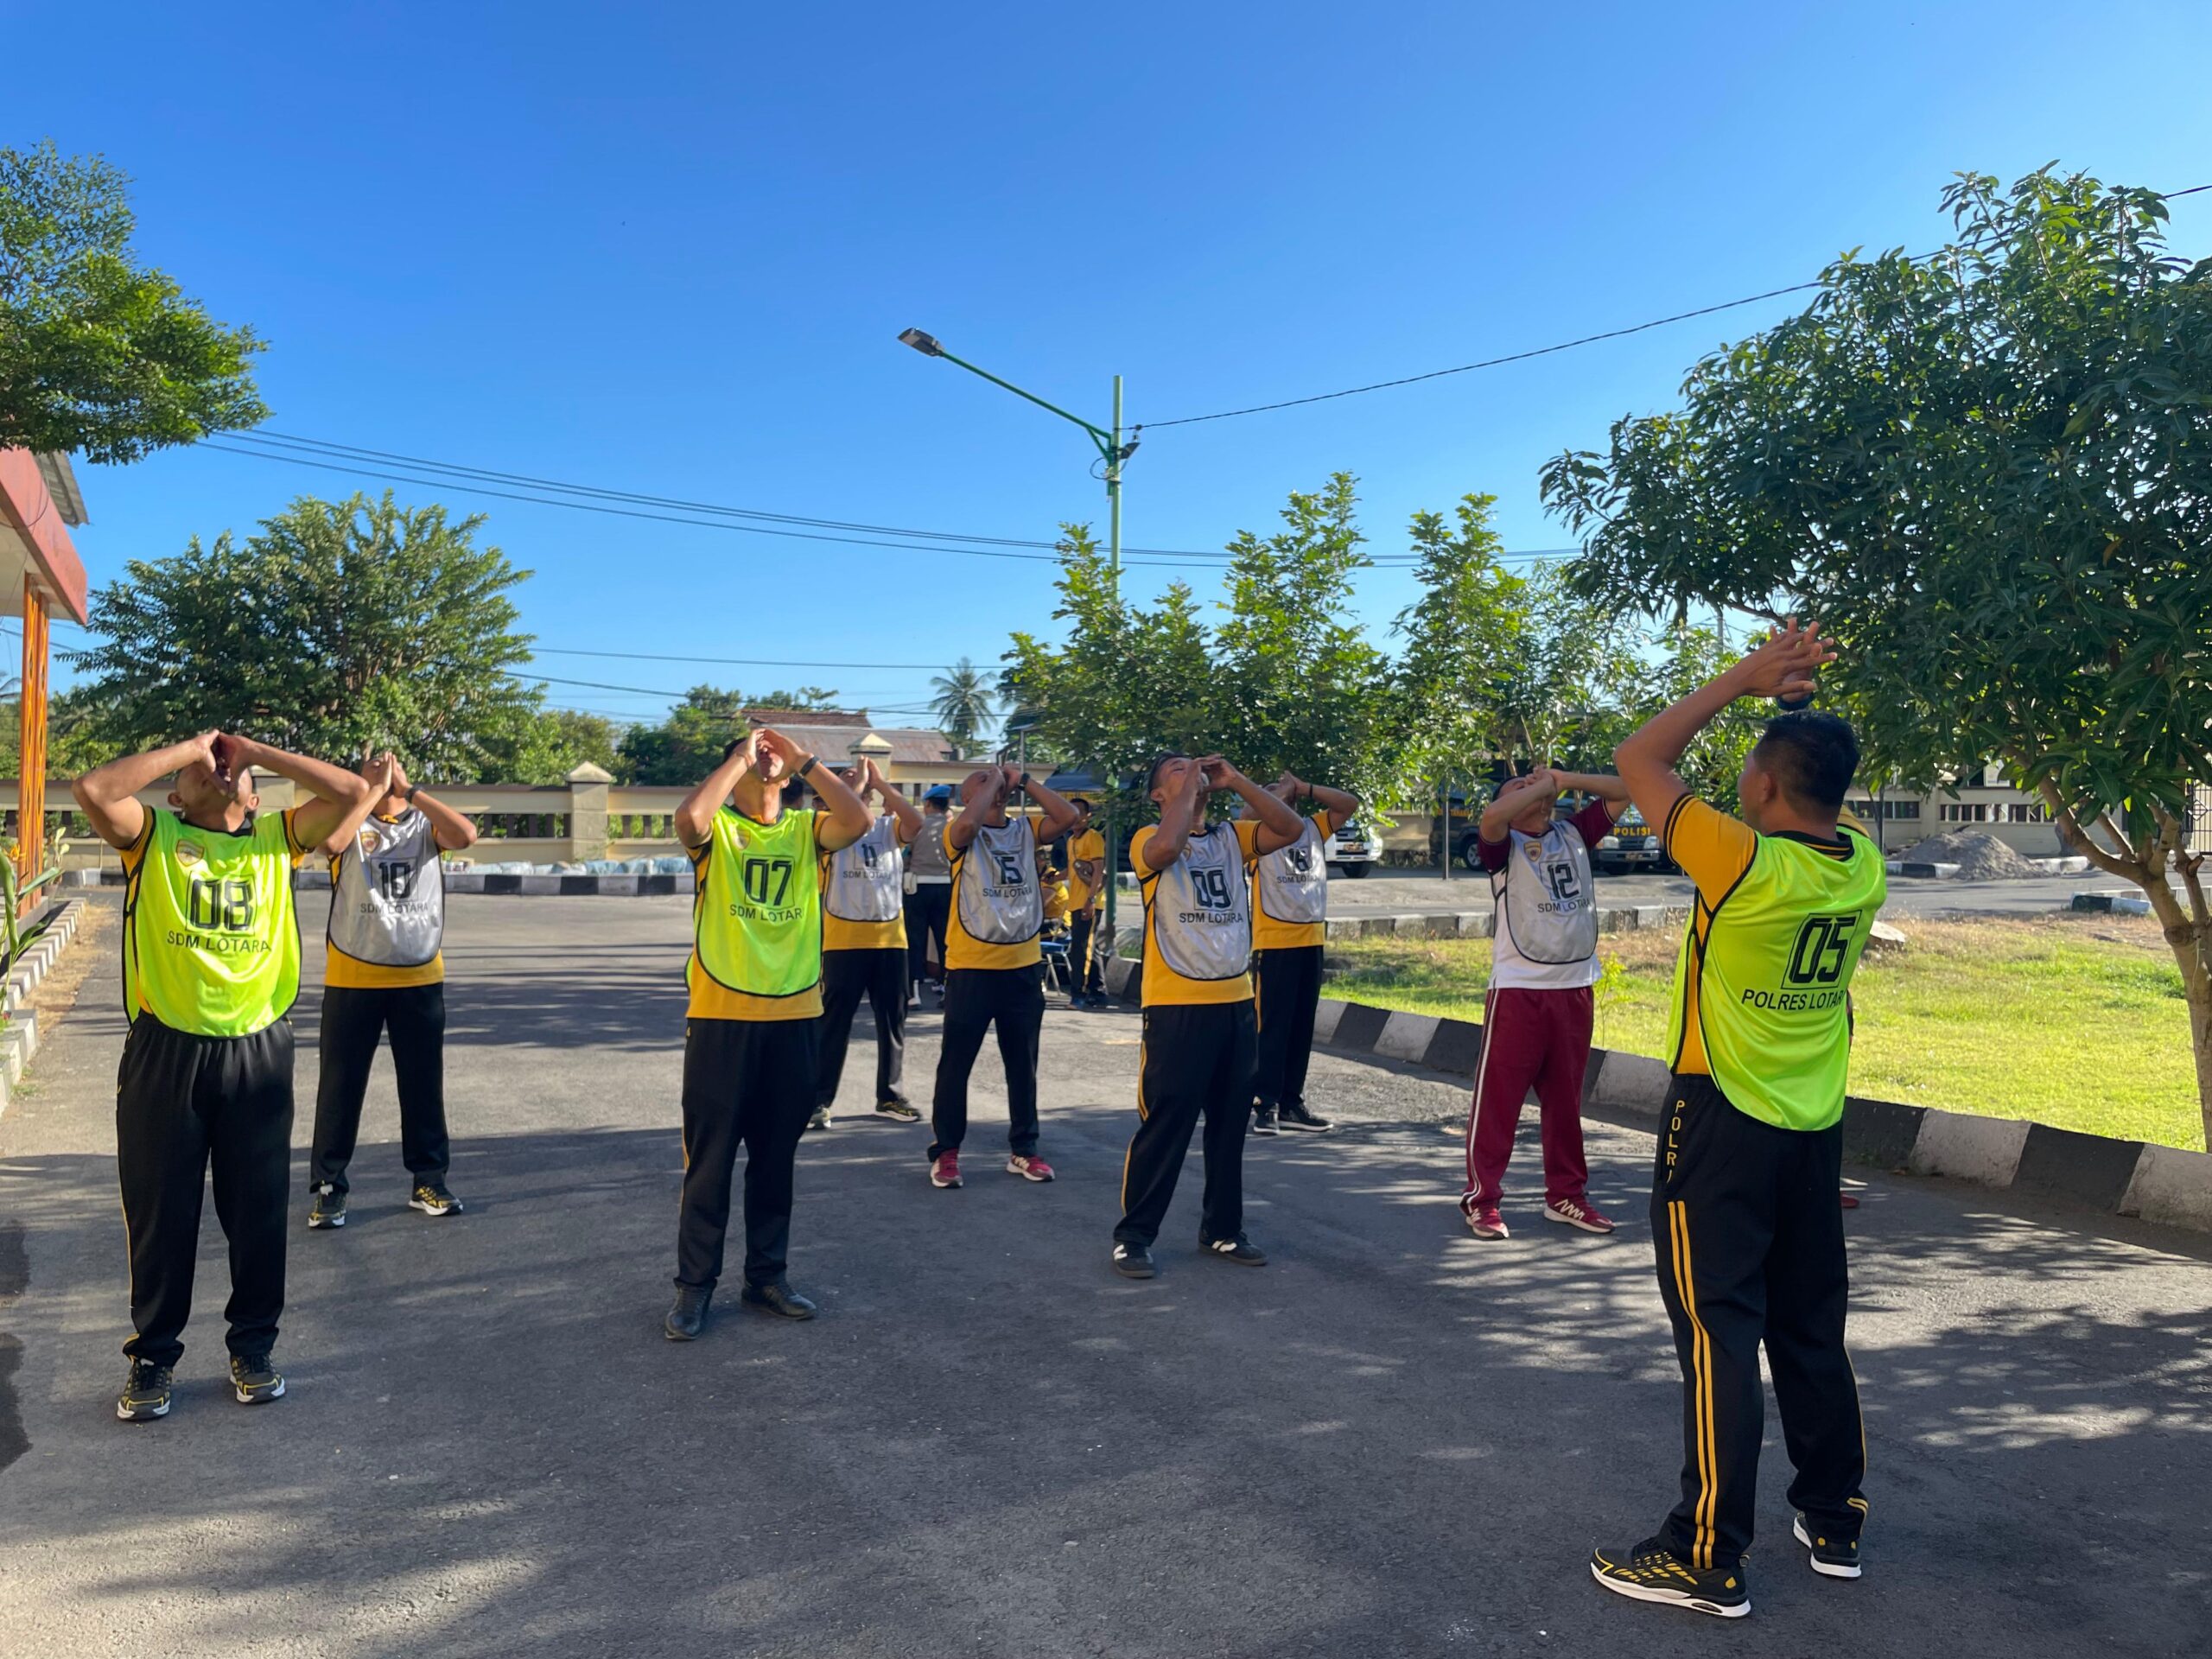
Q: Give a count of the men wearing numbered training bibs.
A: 9